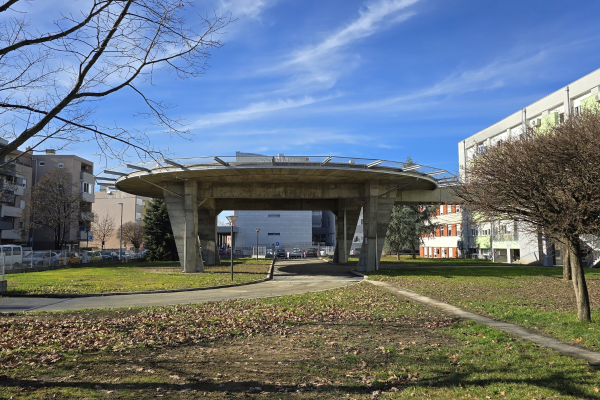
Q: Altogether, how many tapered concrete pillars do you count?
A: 4